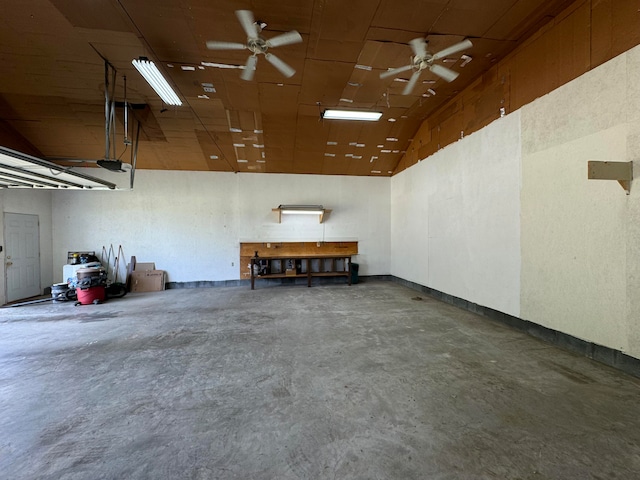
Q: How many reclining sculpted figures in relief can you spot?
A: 0